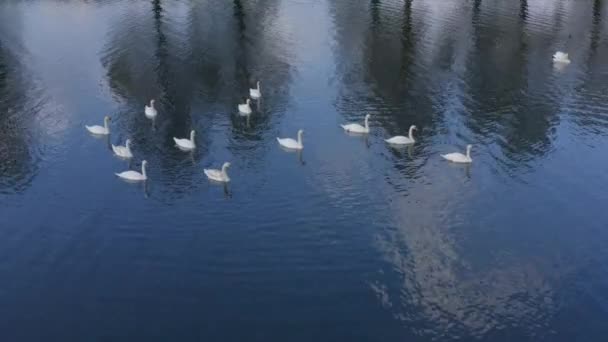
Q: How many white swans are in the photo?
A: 13